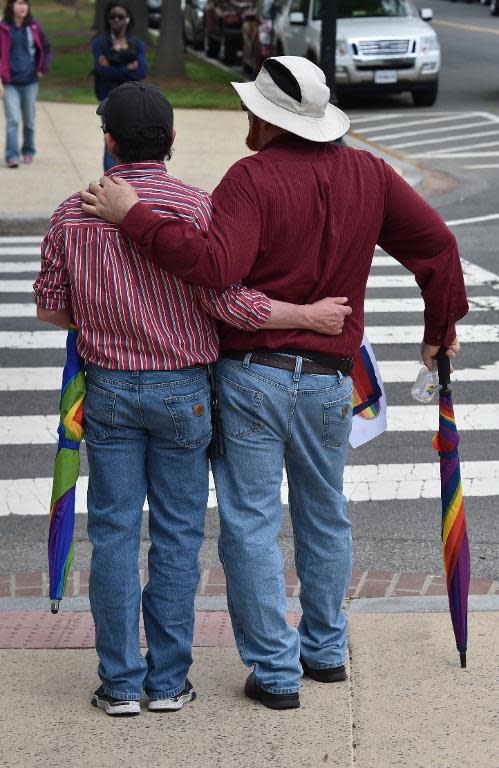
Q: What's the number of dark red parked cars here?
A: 2